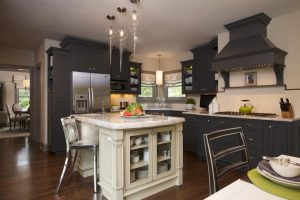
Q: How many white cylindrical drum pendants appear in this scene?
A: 1